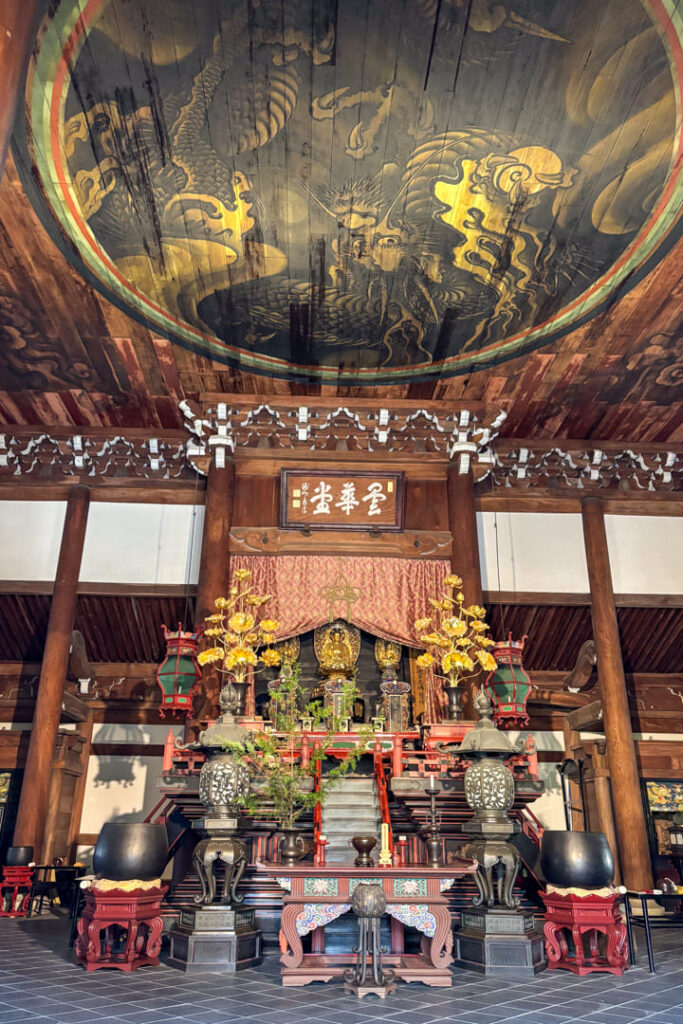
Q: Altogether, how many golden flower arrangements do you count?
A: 2